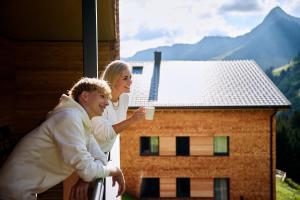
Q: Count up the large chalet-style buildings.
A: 1